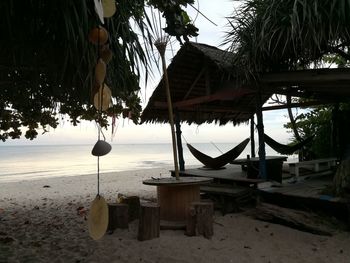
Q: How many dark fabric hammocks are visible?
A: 2